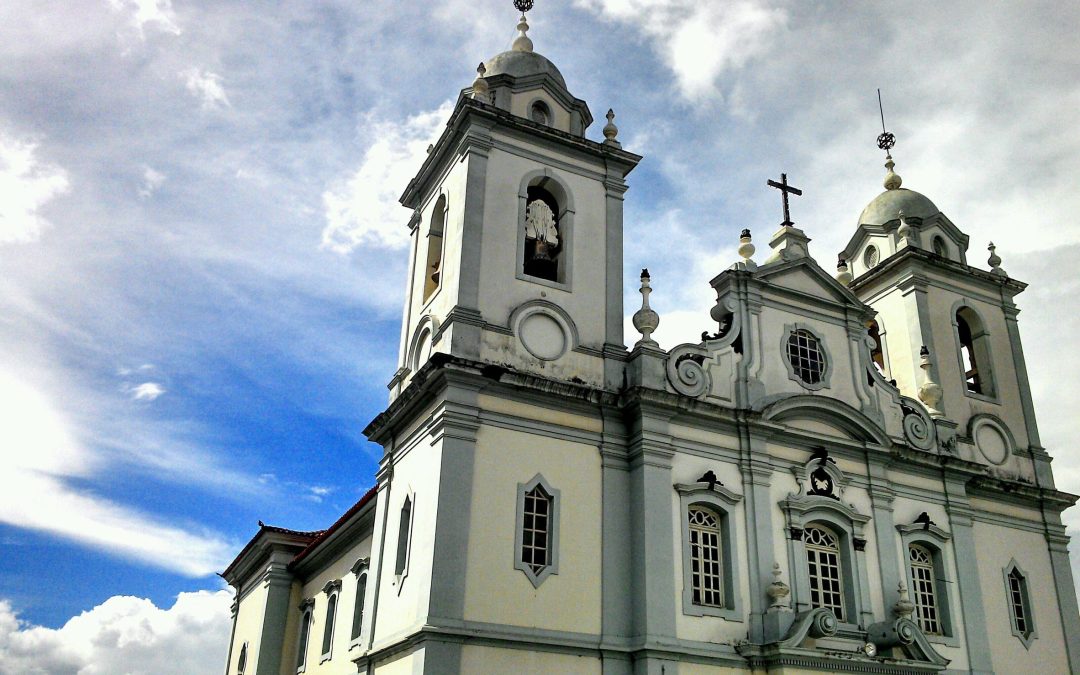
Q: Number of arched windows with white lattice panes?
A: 3